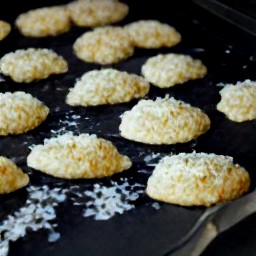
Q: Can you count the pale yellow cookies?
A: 14